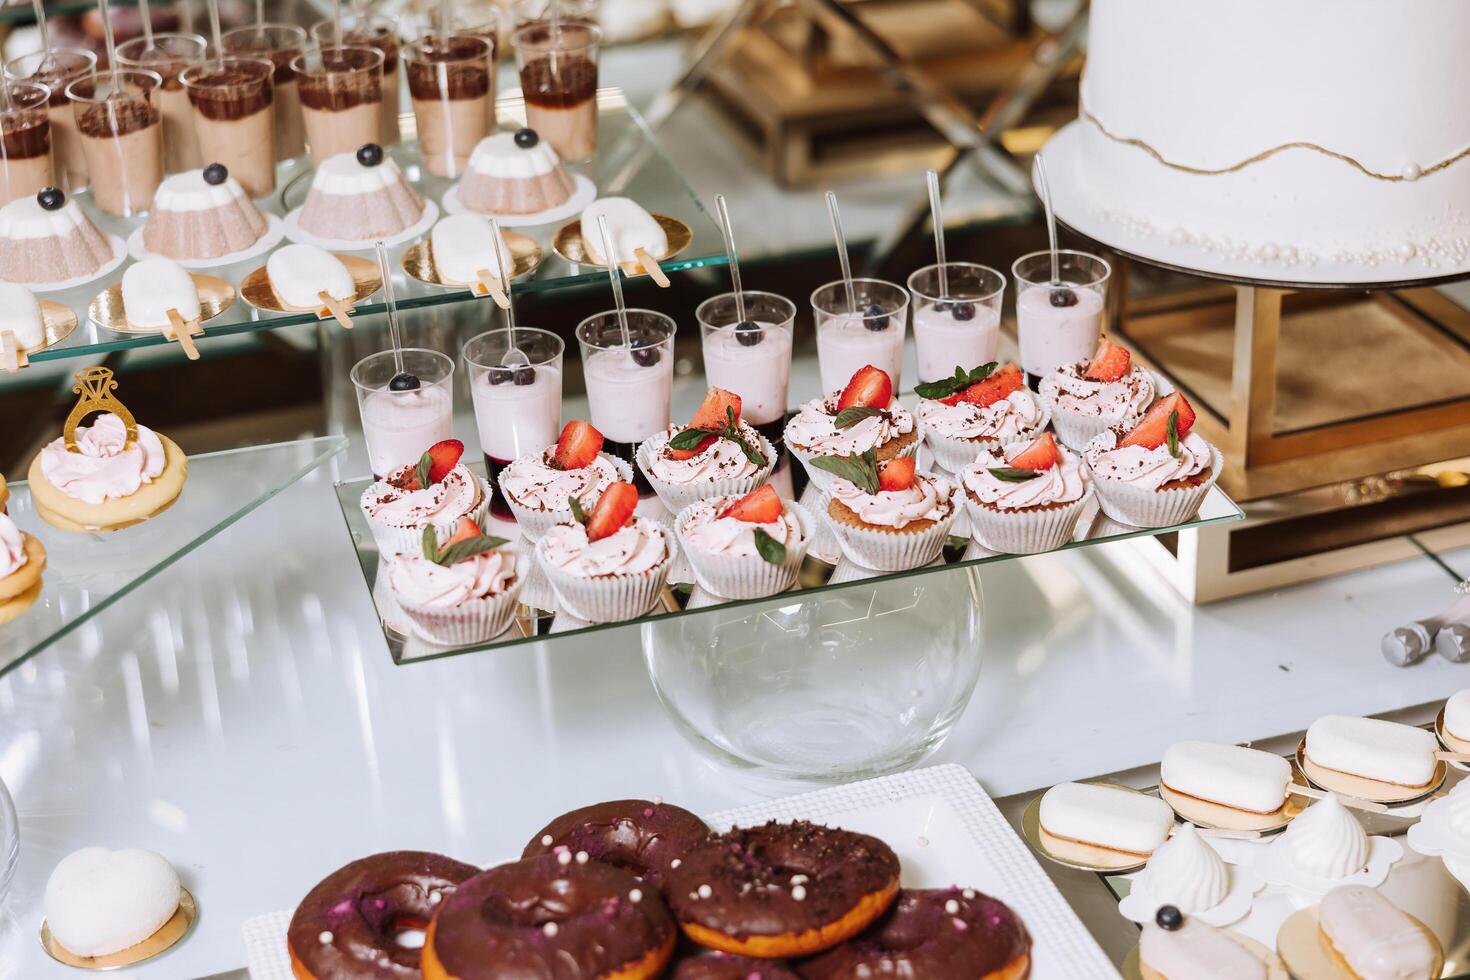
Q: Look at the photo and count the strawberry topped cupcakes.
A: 12